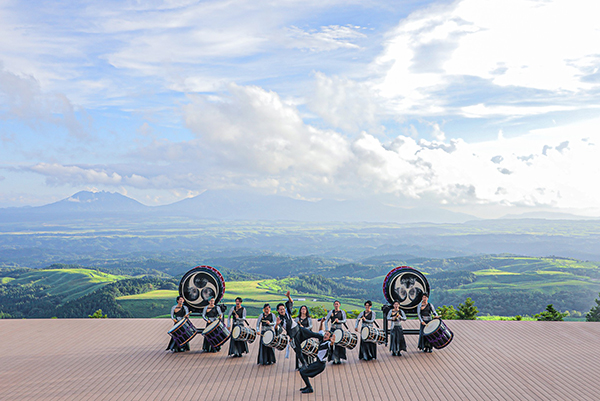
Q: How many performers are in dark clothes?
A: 11